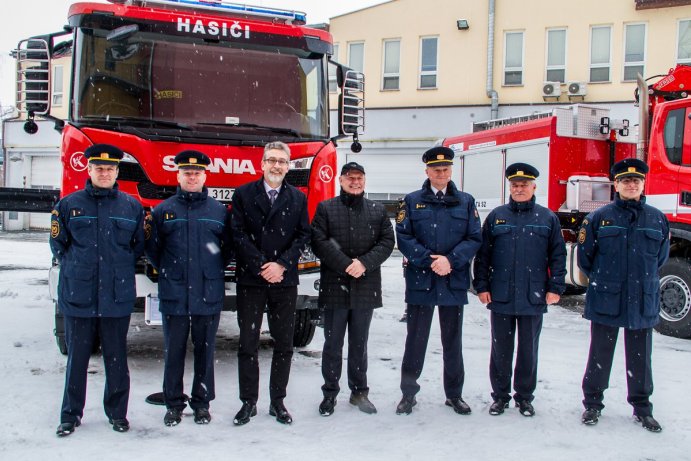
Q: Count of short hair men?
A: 7